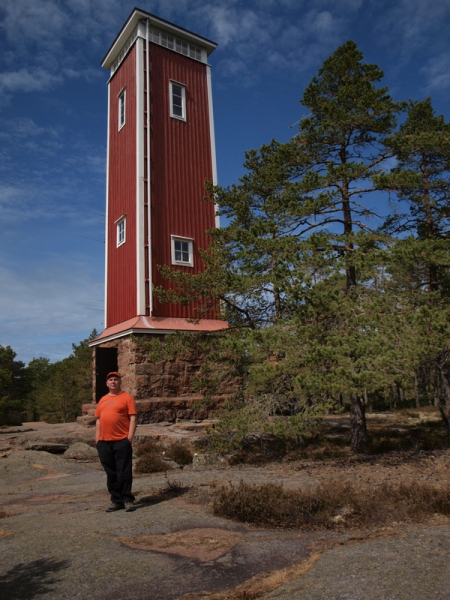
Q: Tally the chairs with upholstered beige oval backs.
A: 0